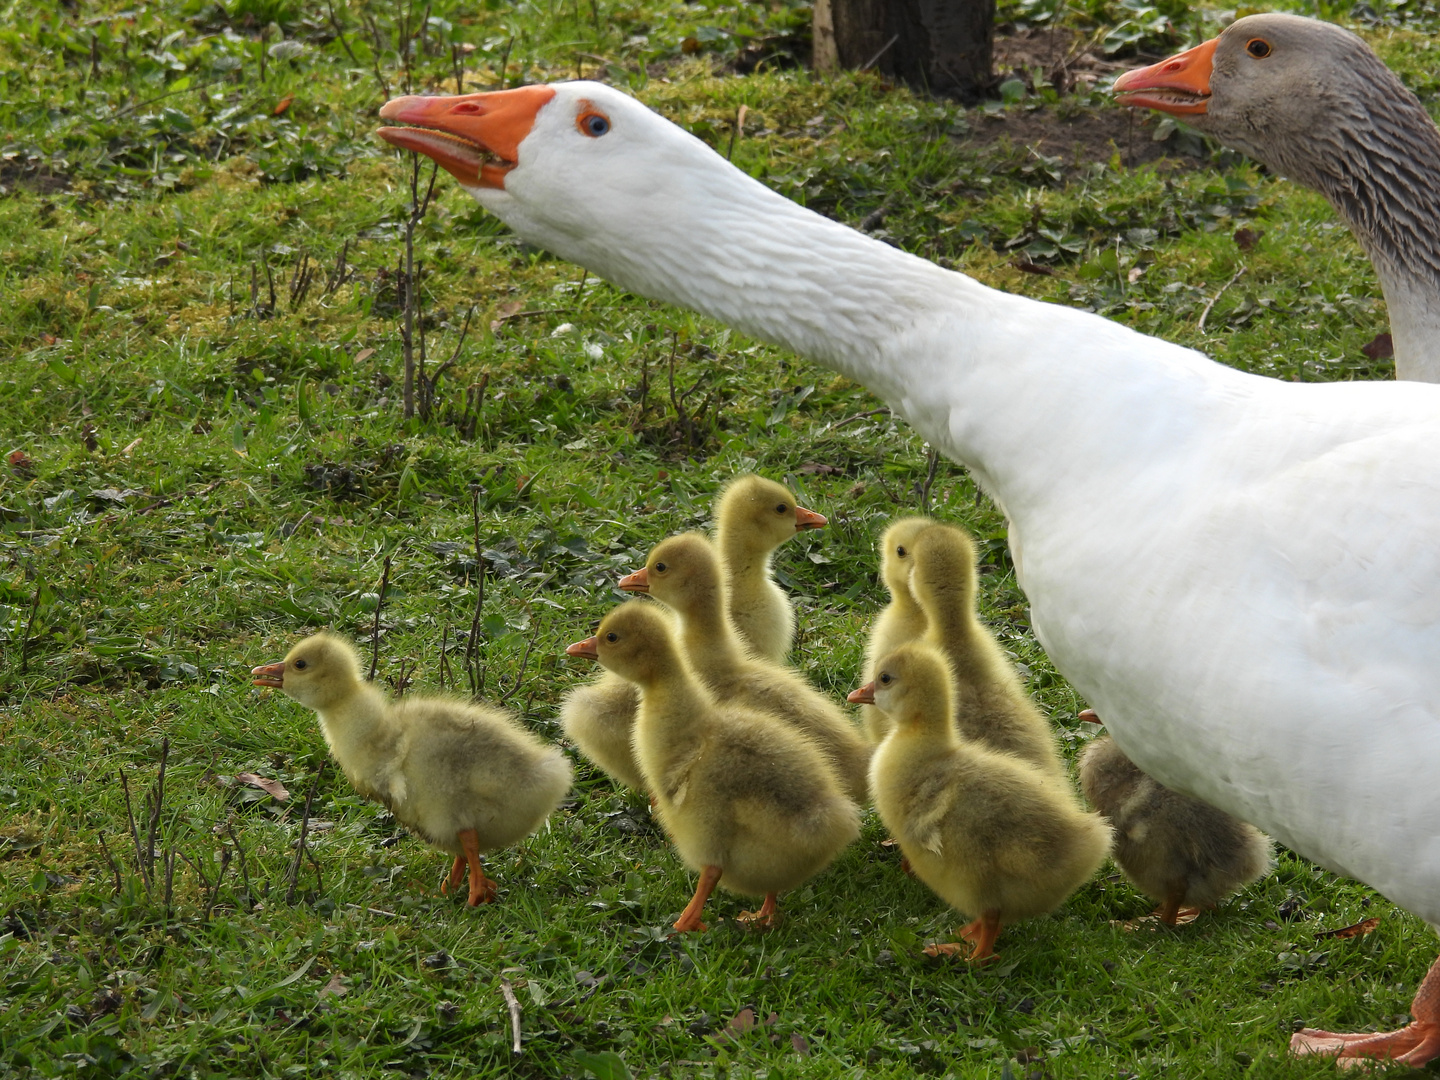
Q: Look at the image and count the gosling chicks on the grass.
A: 8